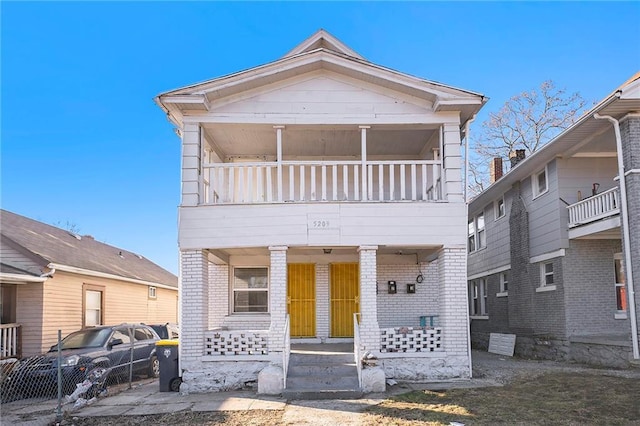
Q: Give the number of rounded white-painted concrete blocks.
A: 2